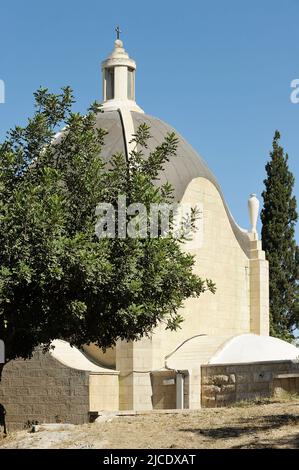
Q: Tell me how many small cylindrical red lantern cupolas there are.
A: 0